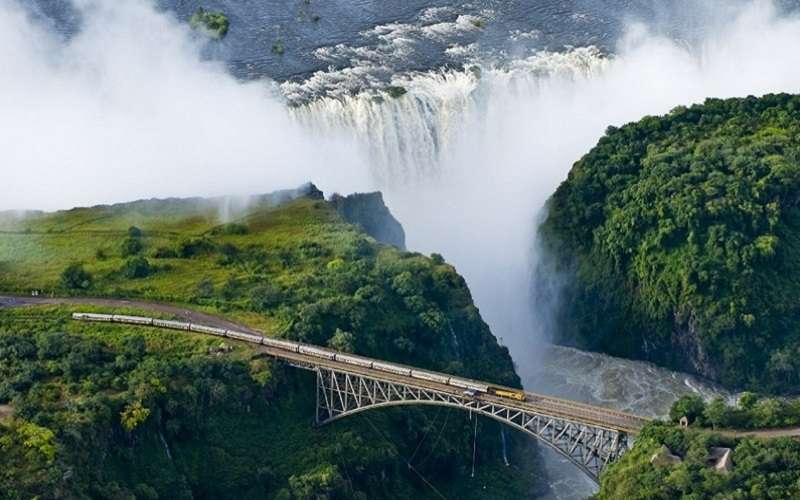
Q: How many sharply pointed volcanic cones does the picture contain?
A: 0